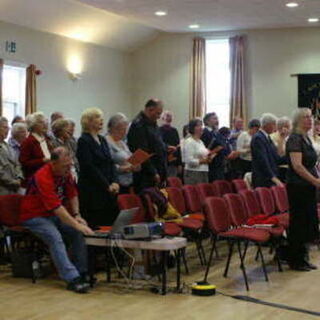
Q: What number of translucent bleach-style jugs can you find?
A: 0